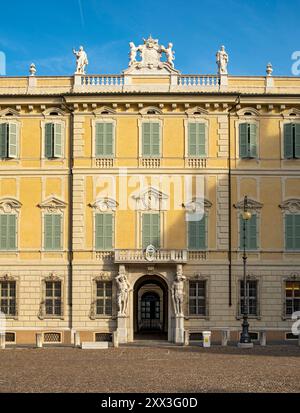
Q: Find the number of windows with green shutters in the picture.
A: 14